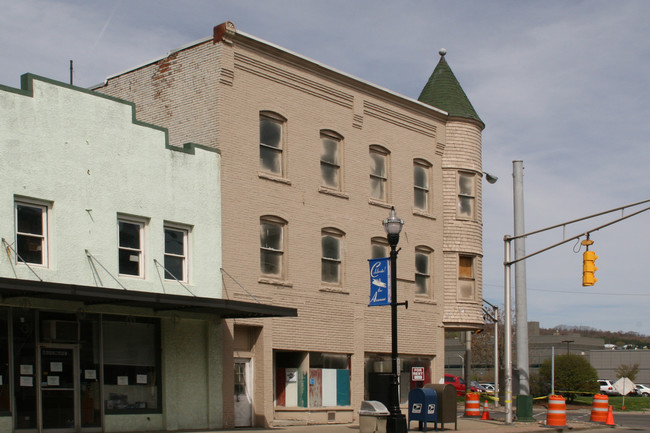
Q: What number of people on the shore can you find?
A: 0